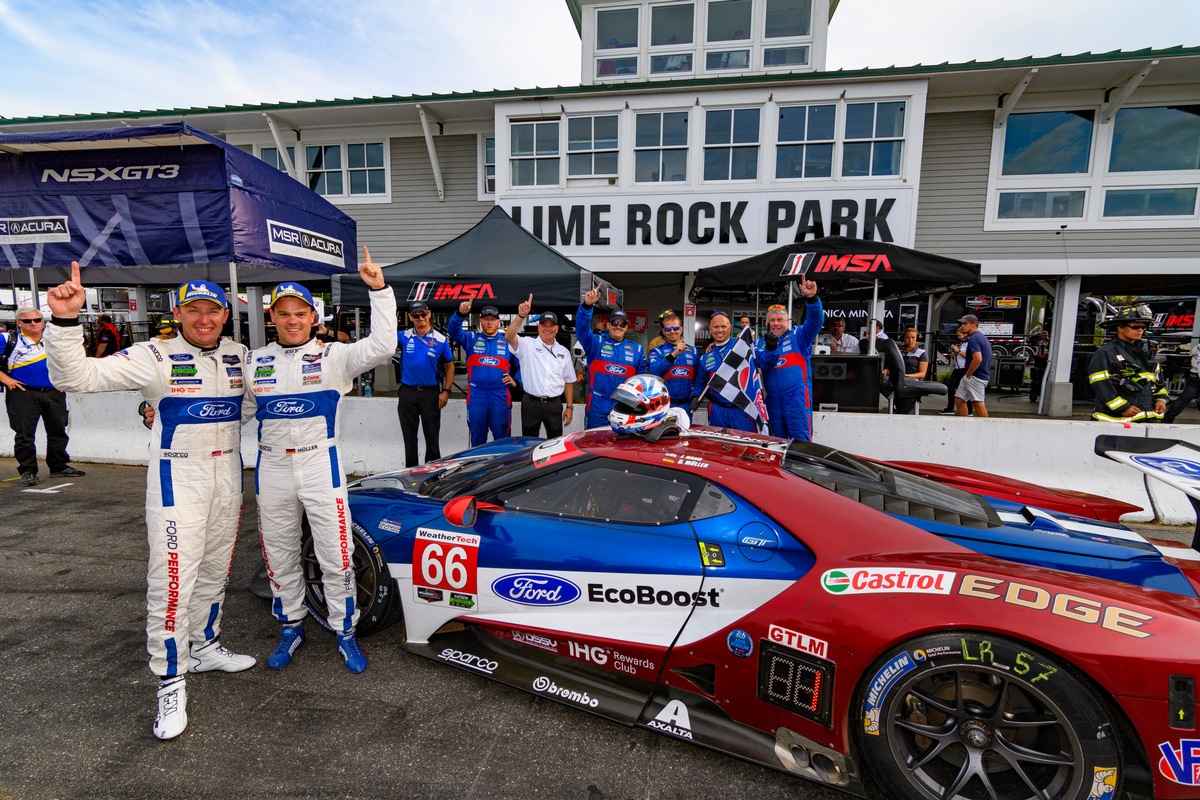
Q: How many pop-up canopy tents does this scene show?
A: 3